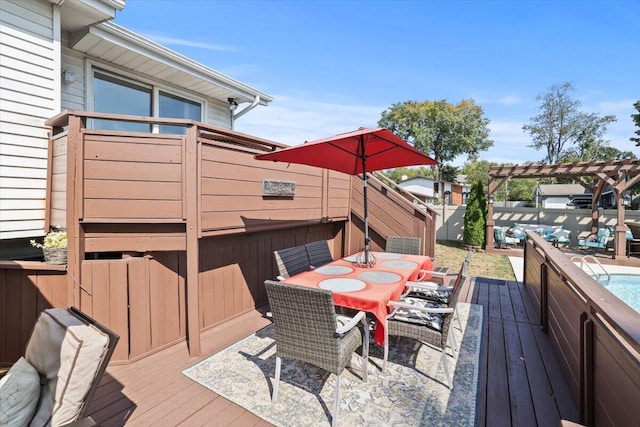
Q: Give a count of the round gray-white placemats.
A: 6